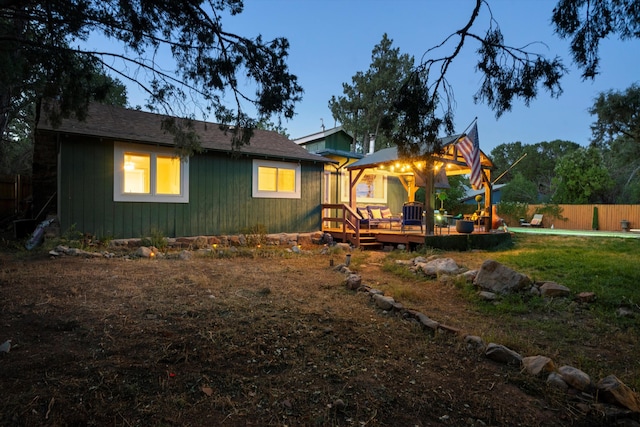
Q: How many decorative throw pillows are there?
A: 3